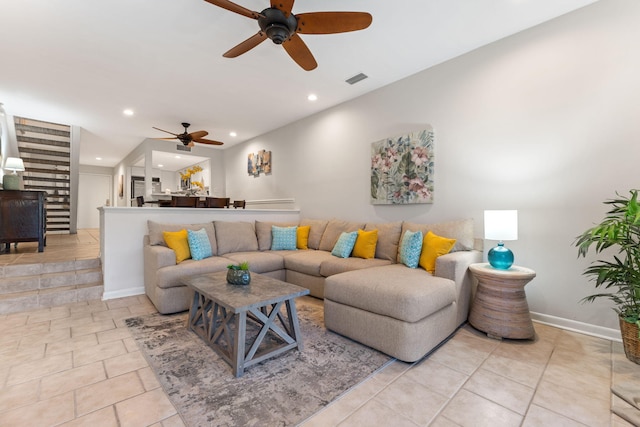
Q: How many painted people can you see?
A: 0